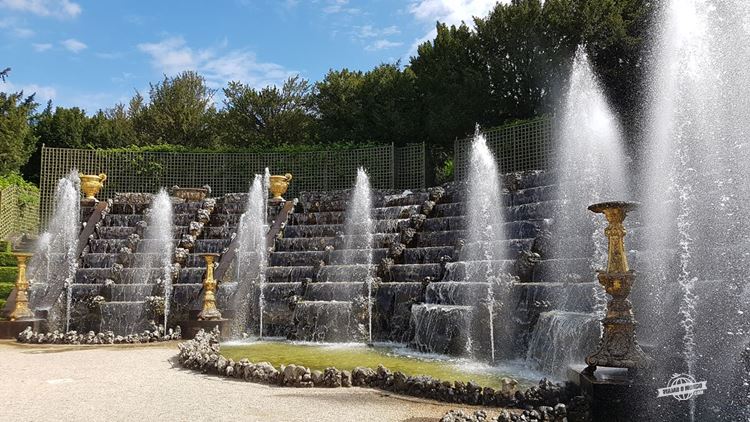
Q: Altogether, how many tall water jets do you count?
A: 7